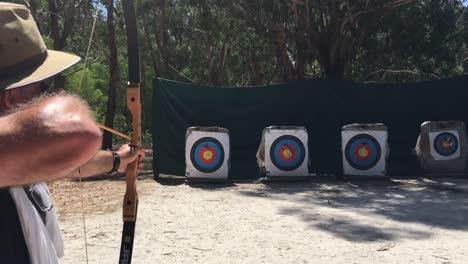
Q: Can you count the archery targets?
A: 4